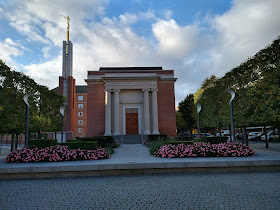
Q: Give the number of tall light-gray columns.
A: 4